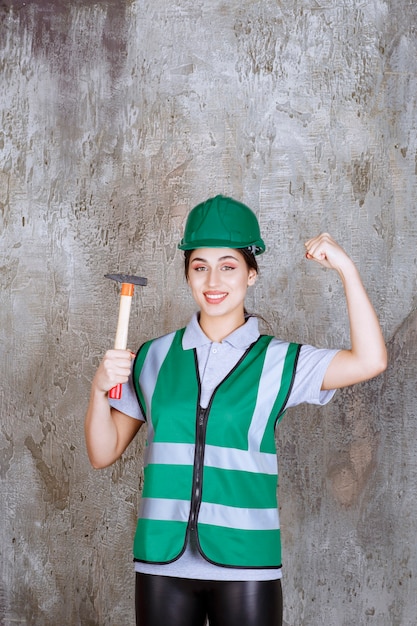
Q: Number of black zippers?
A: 1